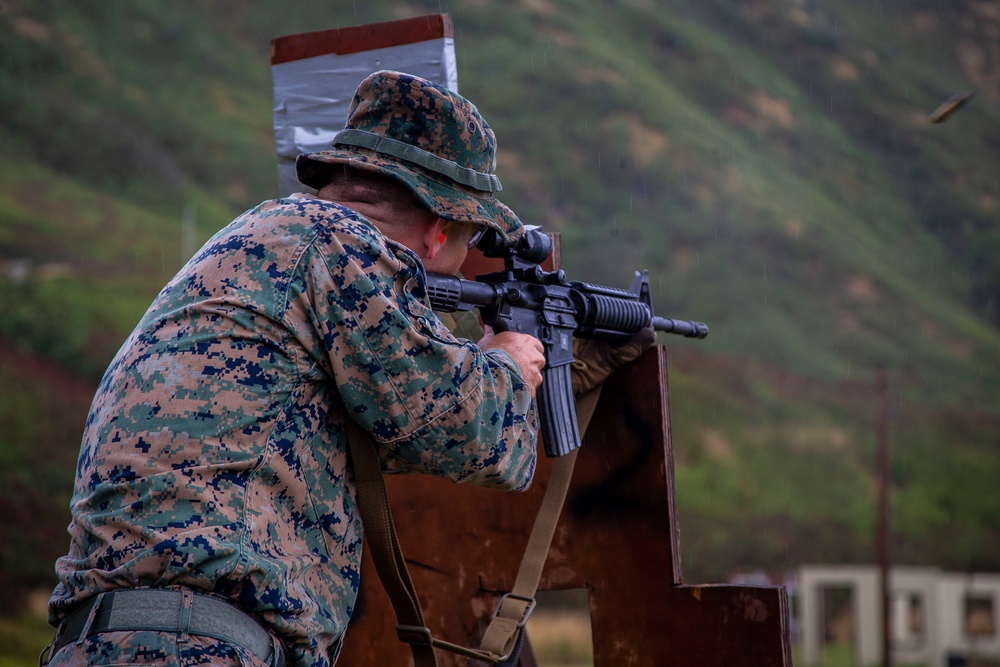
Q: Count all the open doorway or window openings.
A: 3